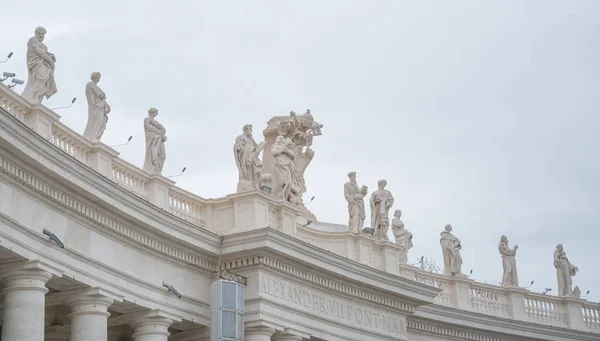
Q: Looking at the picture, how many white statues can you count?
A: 11